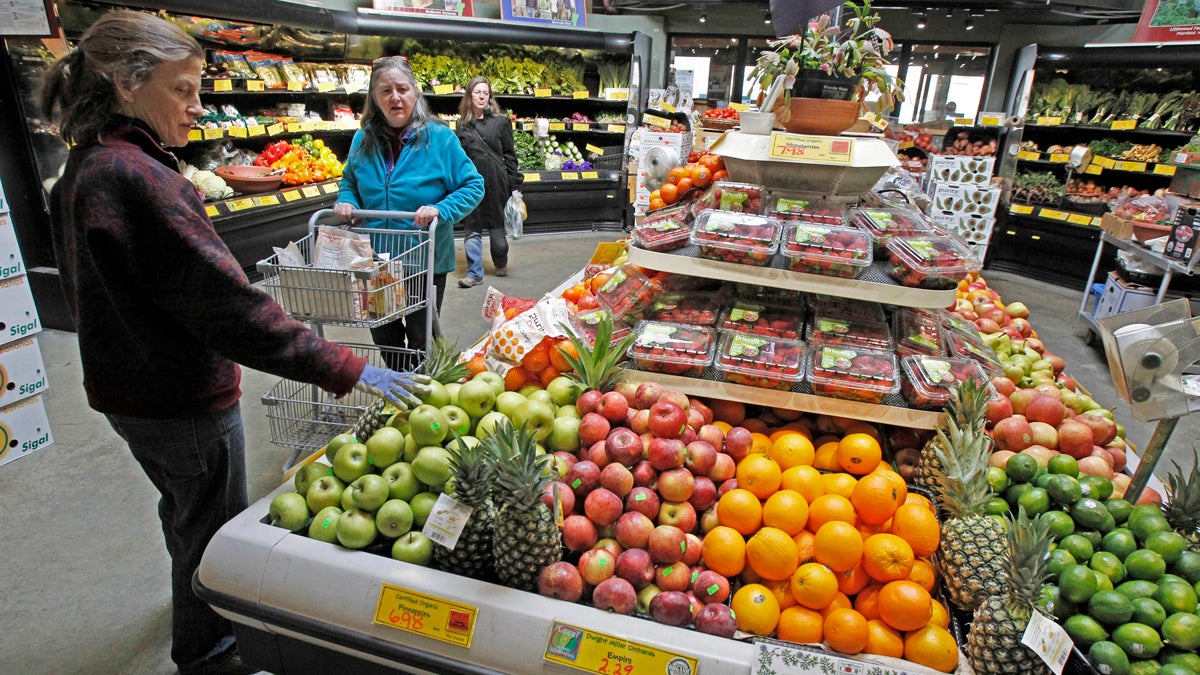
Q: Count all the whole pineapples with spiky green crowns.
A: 8